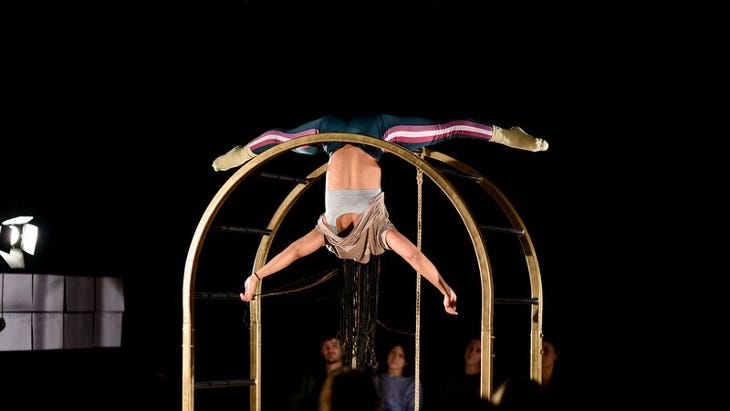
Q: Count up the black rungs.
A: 7